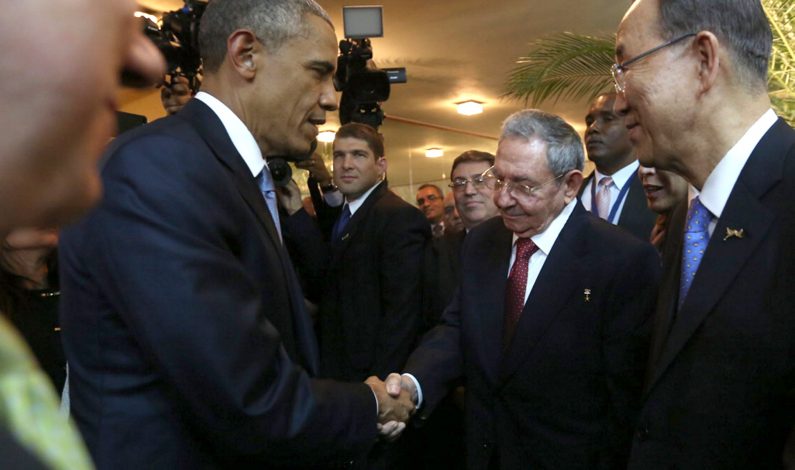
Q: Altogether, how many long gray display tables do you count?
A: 0